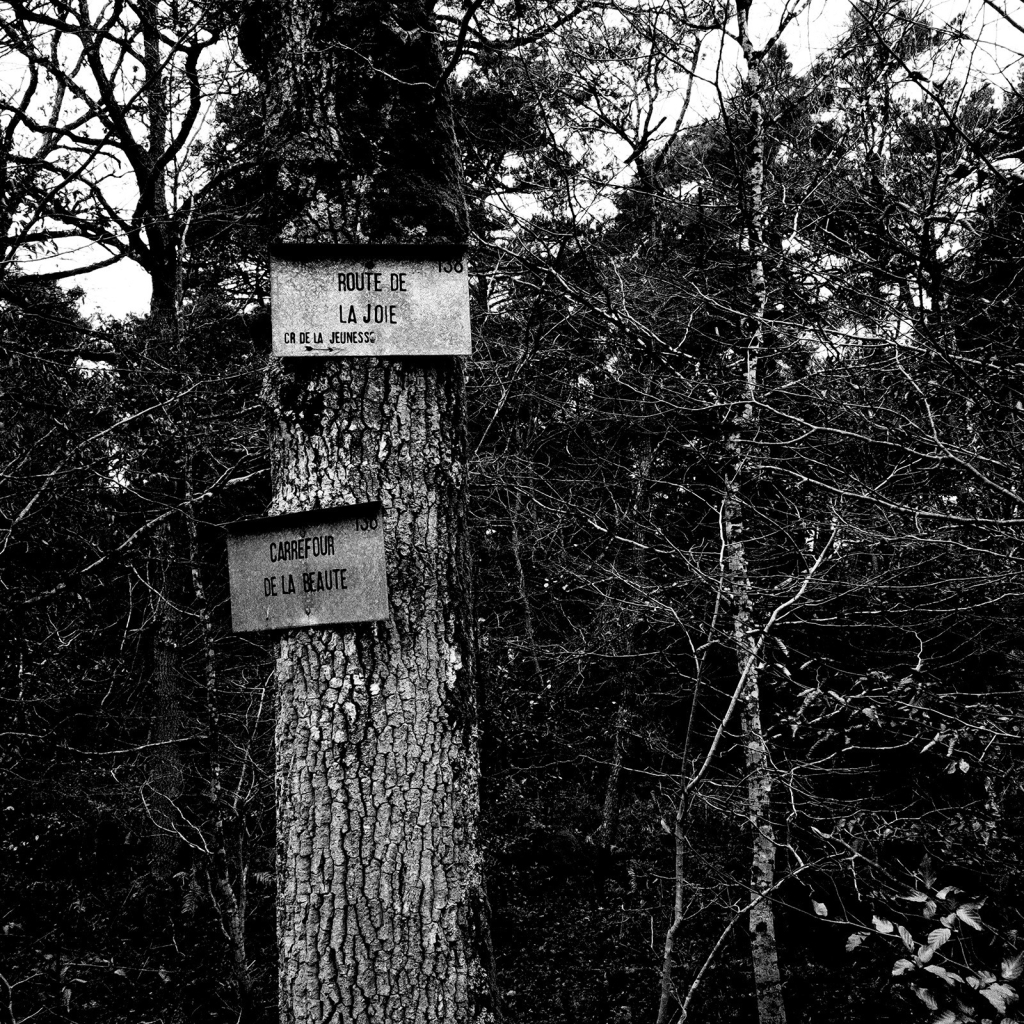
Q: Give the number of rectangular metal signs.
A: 2